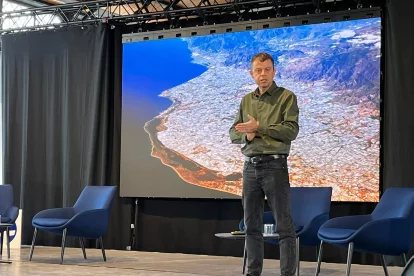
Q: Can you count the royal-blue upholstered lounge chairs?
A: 4